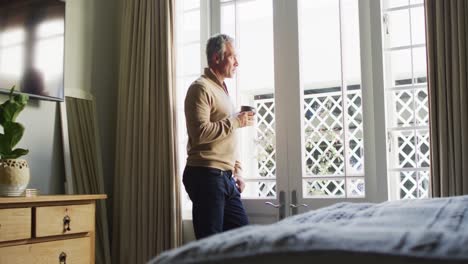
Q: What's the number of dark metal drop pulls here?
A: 2